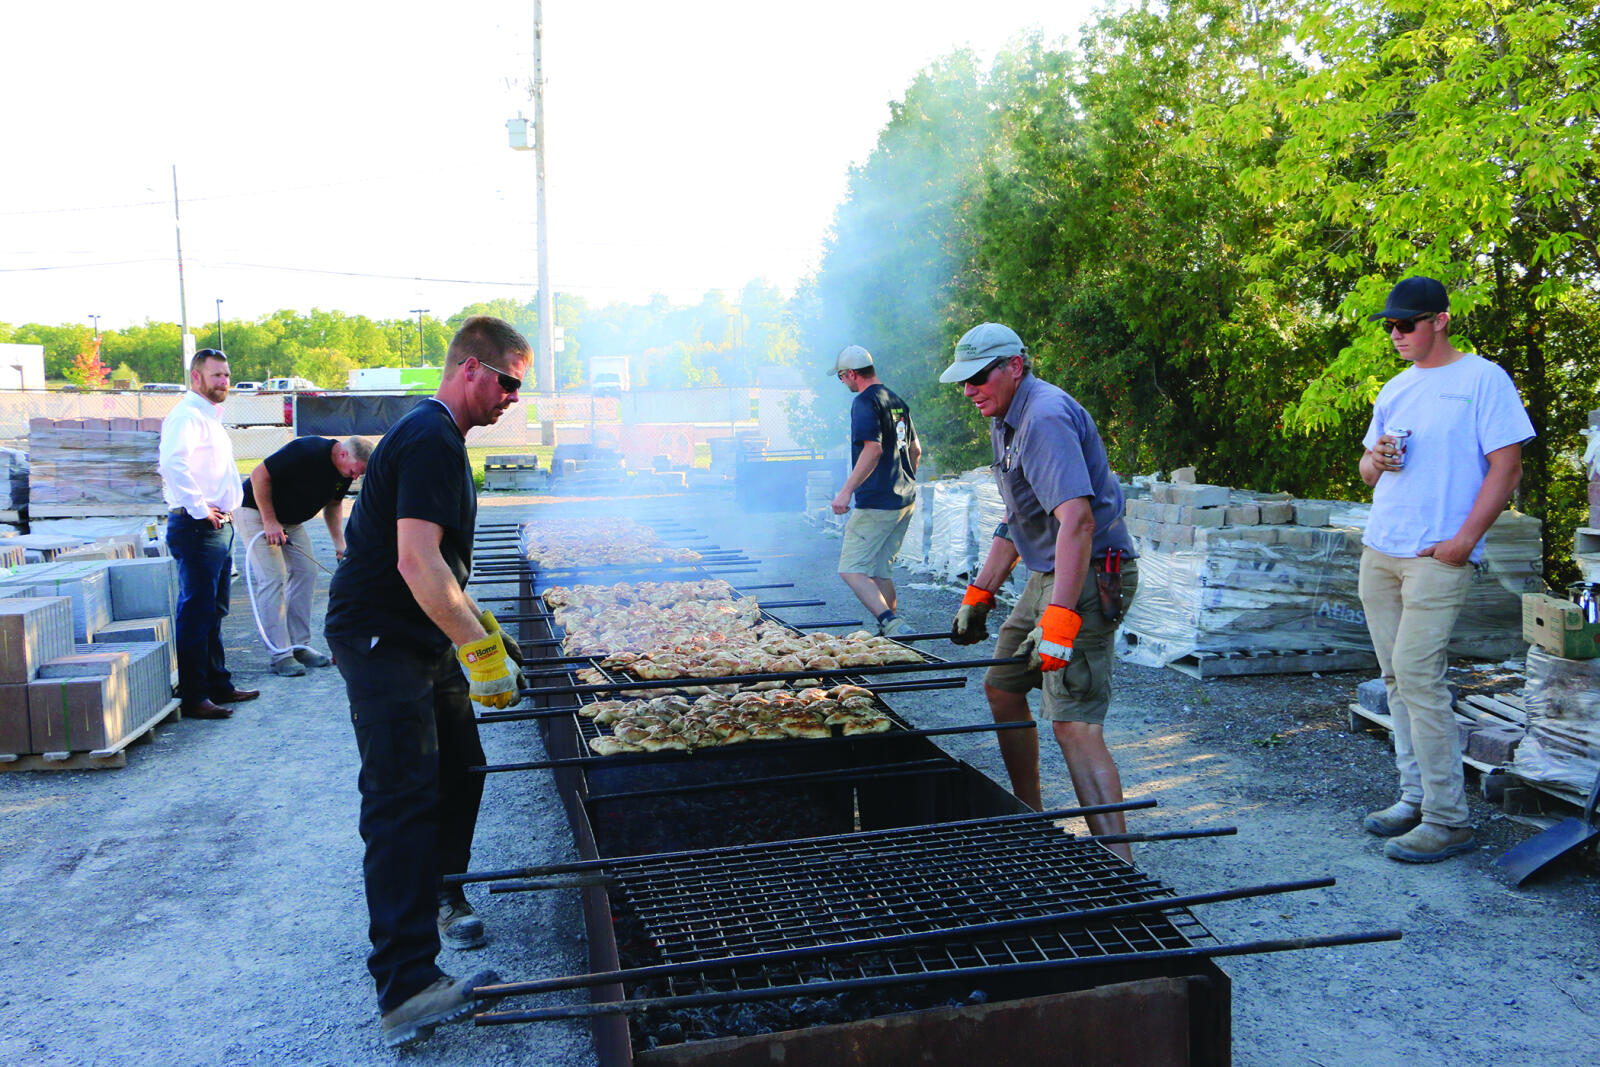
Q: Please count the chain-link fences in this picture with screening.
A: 1